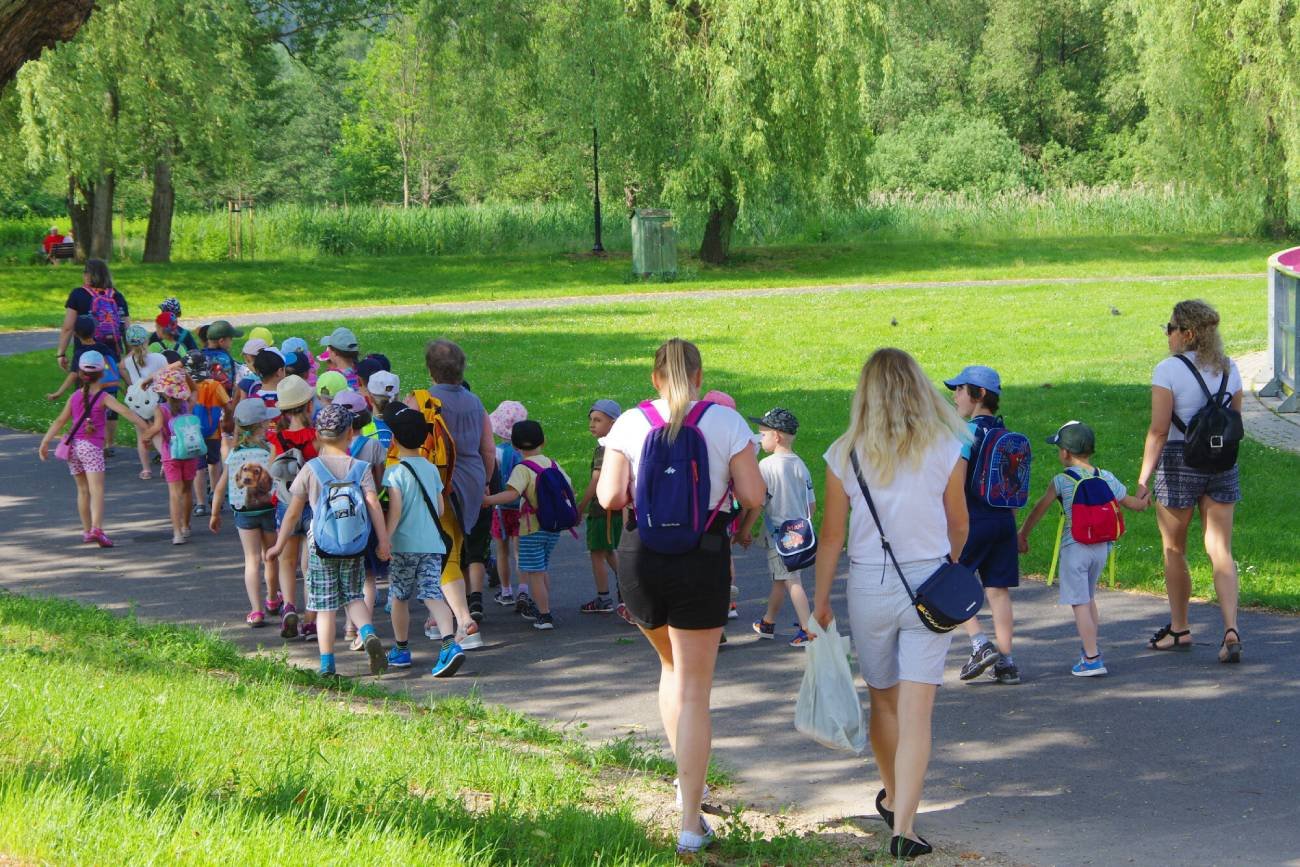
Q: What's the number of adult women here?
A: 5